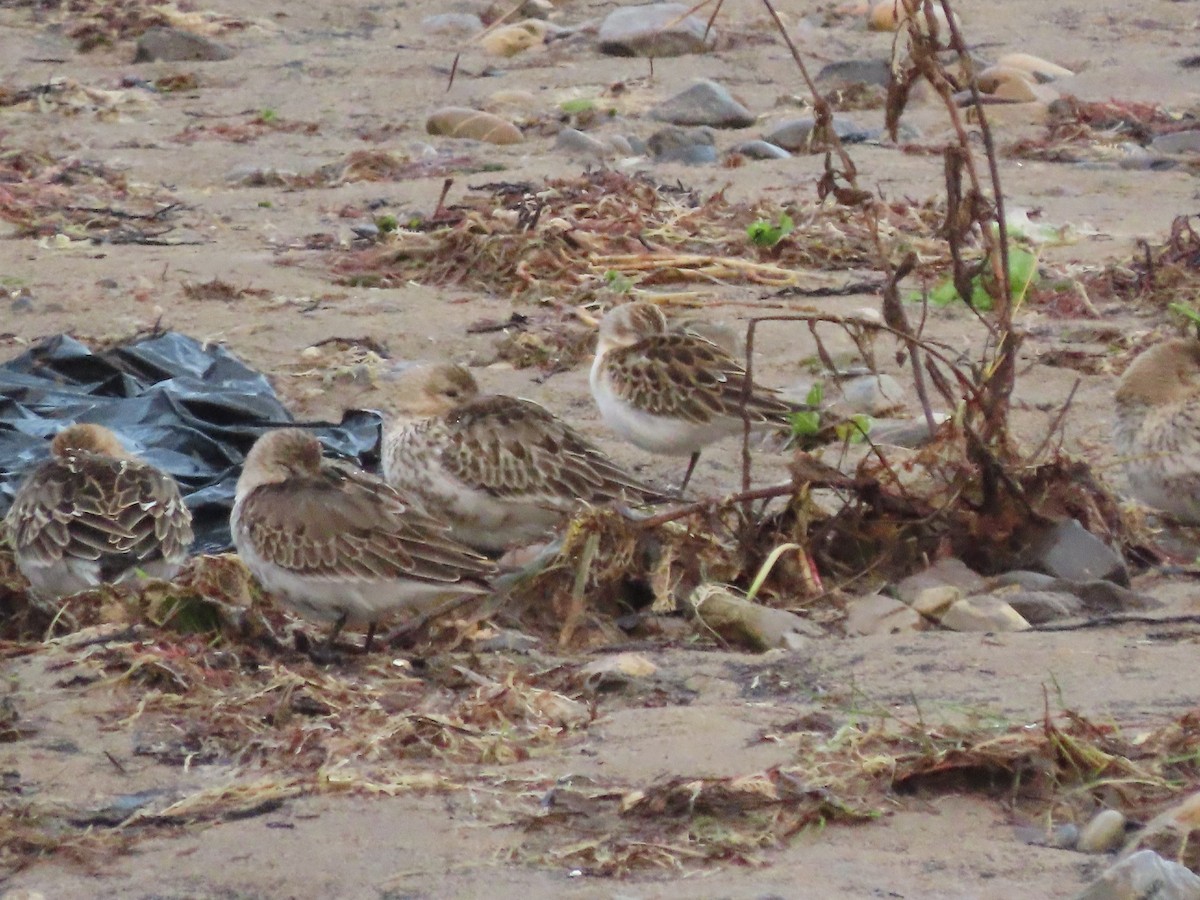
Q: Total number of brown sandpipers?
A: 5